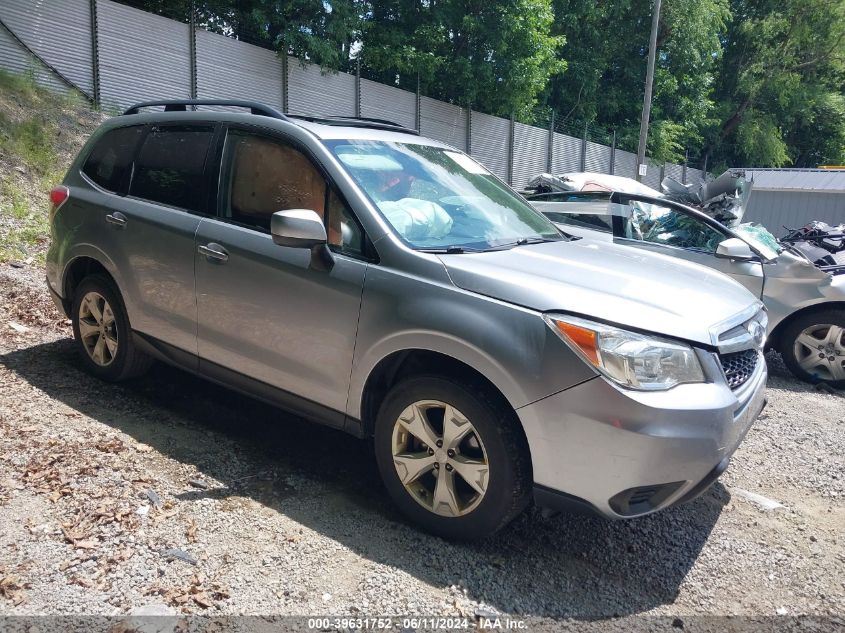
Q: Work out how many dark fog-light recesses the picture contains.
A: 1